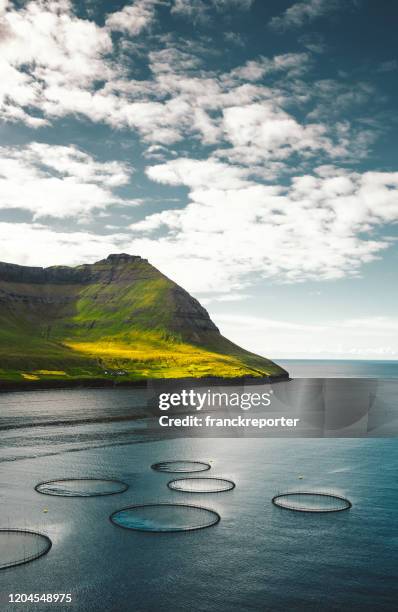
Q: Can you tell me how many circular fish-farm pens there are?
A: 6